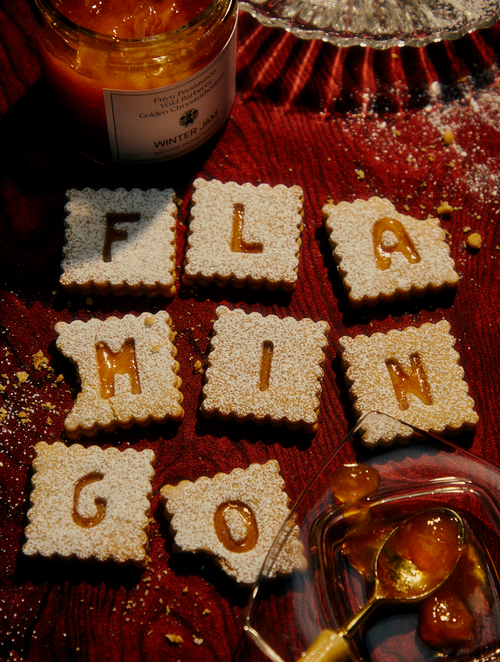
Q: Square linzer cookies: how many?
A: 8